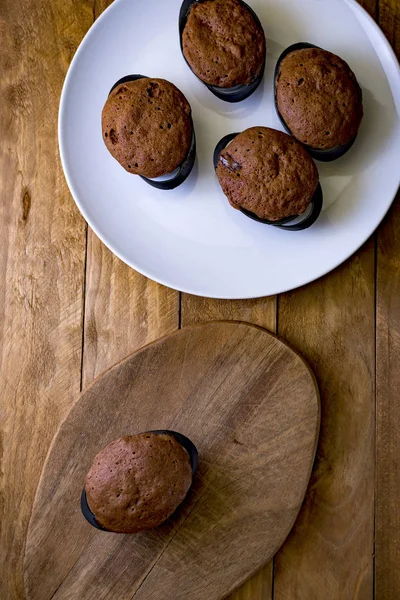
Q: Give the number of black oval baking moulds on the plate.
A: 4